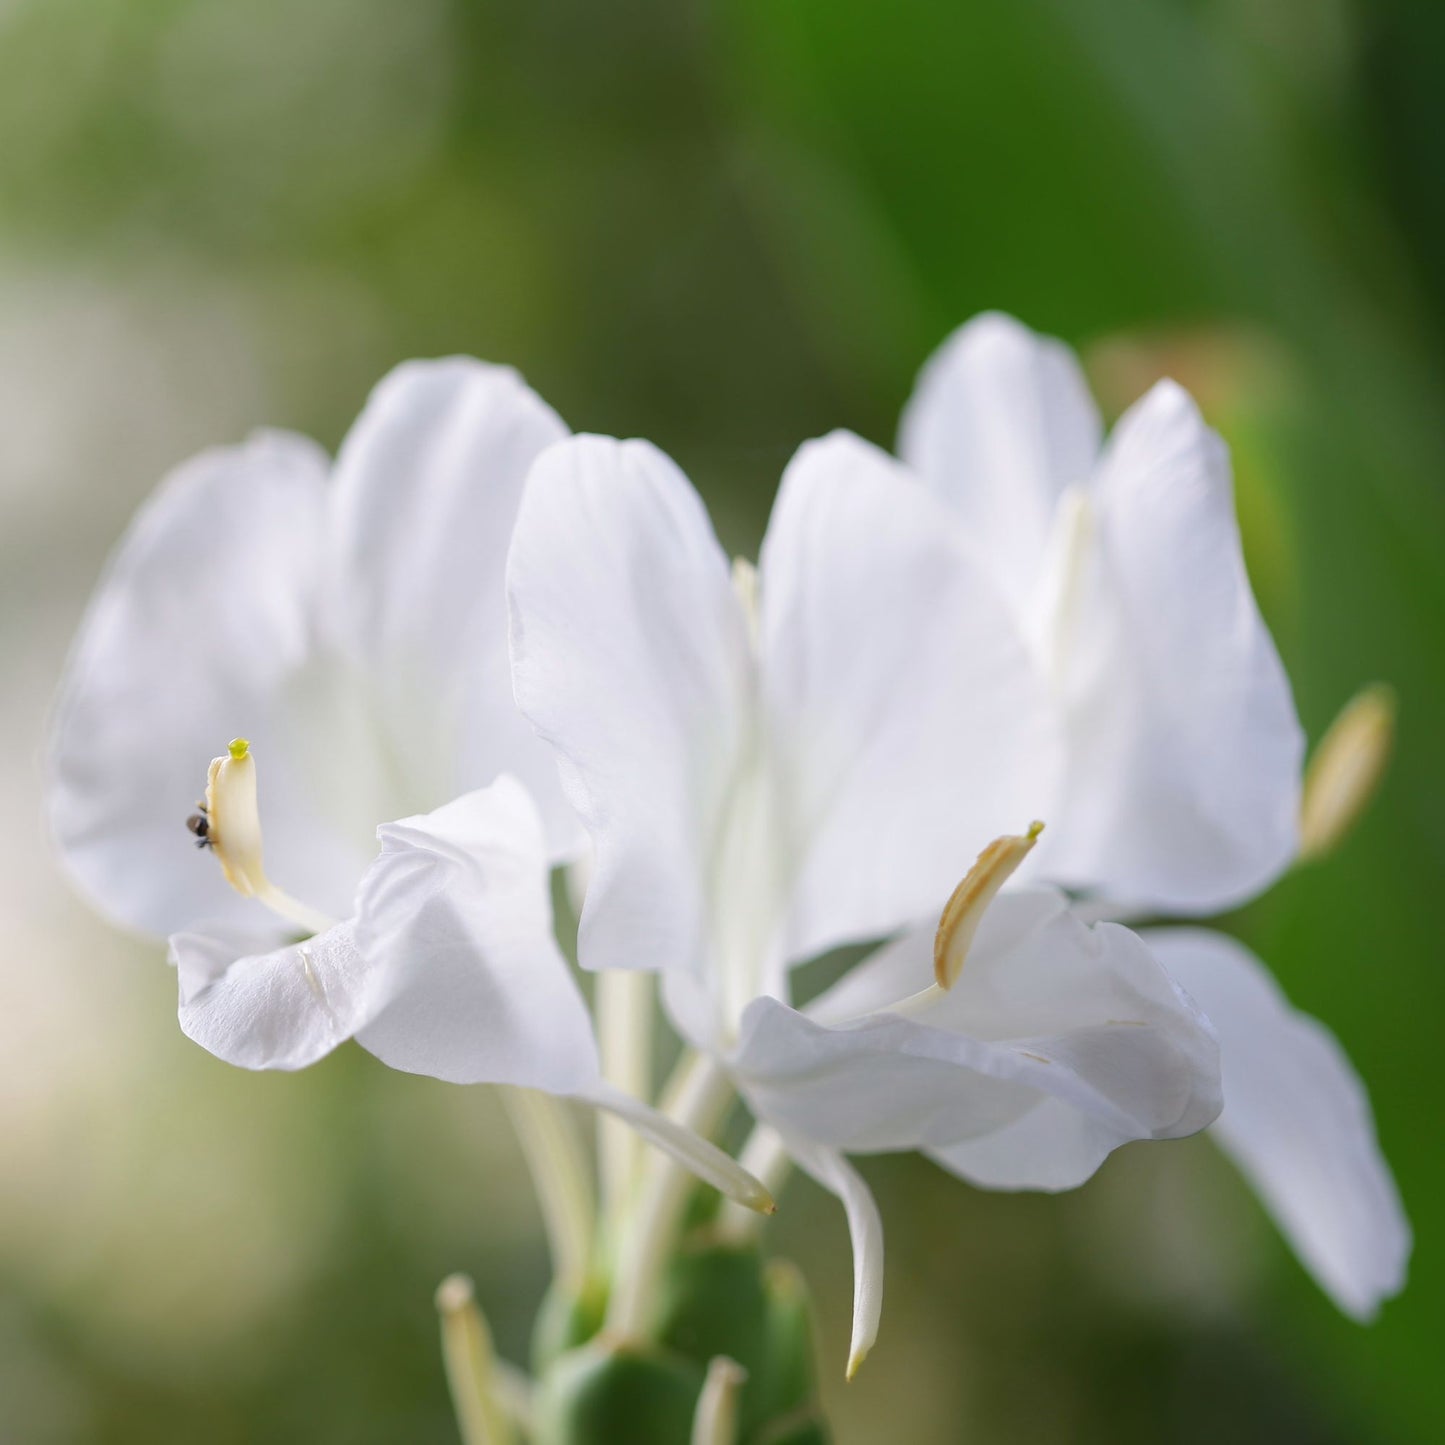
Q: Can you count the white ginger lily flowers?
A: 3